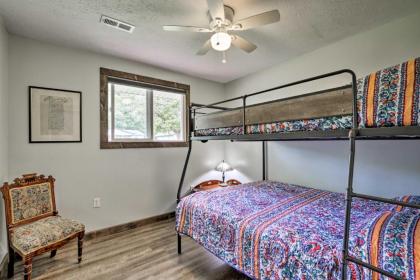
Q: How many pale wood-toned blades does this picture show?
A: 5